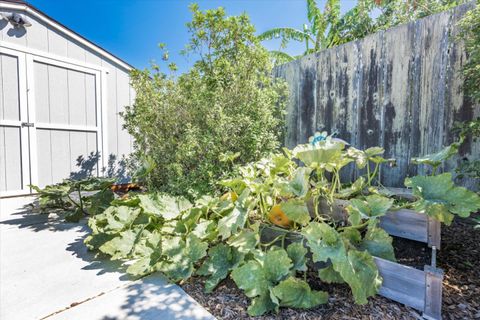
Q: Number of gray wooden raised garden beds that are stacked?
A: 2